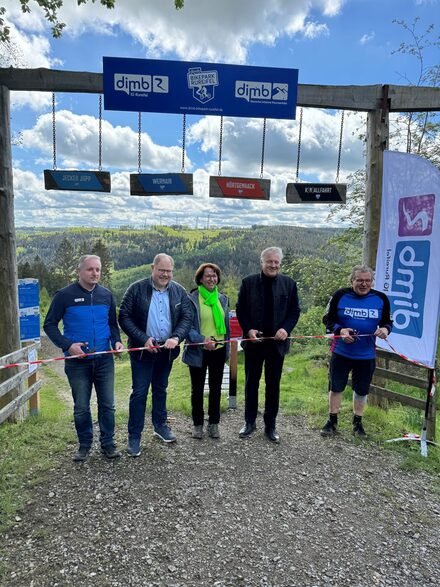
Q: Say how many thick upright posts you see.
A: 2